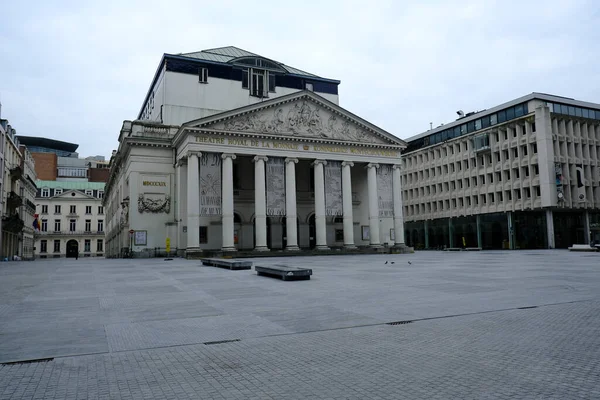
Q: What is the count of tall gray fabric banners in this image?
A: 4